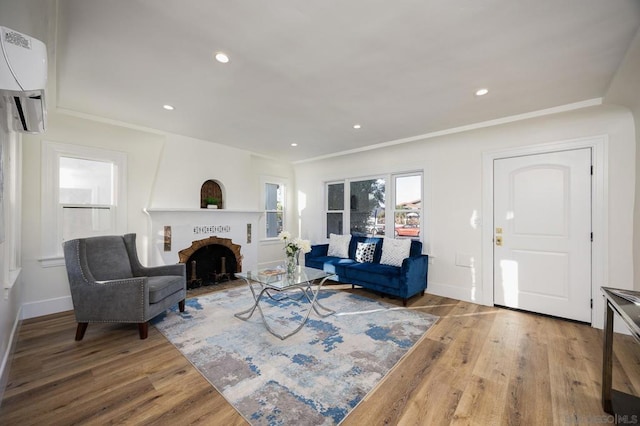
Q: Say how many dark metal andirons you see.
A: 2